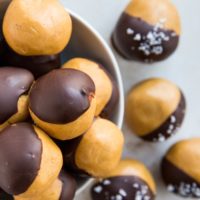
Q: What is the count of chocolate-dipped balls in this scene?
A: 11